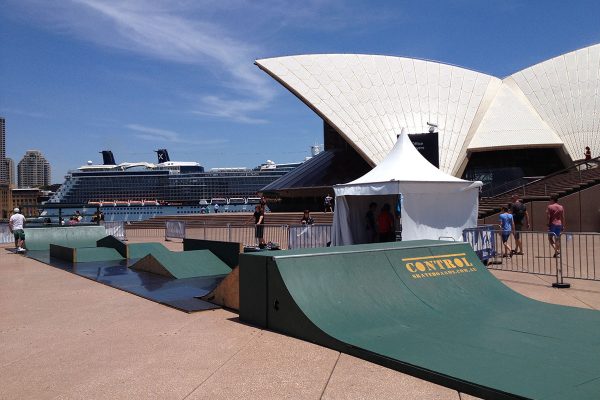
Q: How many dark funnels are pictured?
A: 2